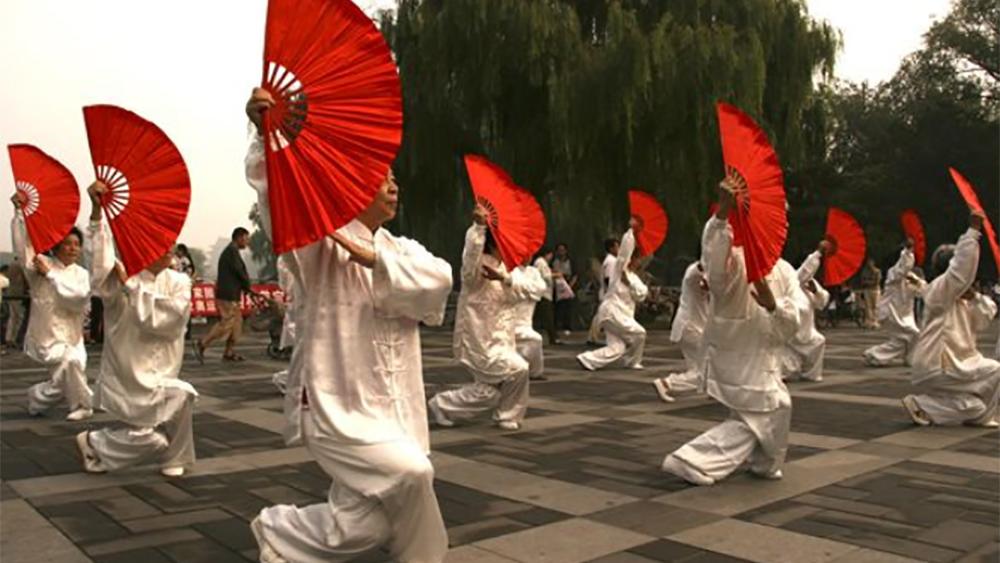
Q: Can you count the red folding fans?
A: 11